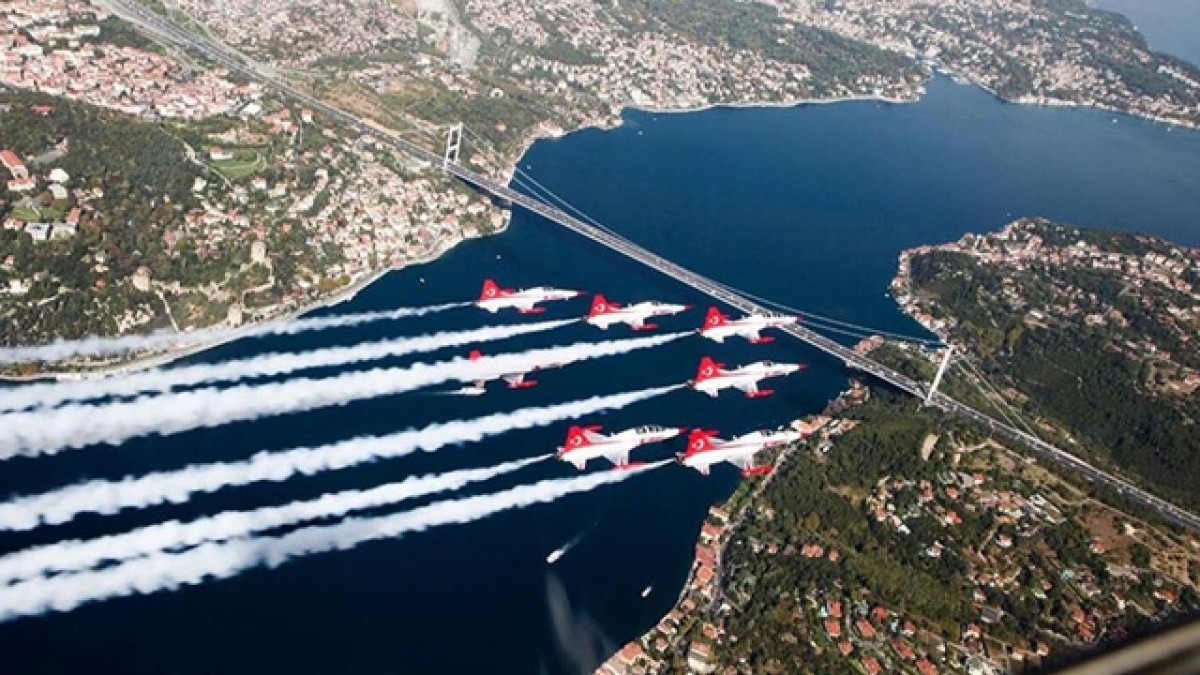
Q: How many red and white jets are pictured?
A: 7